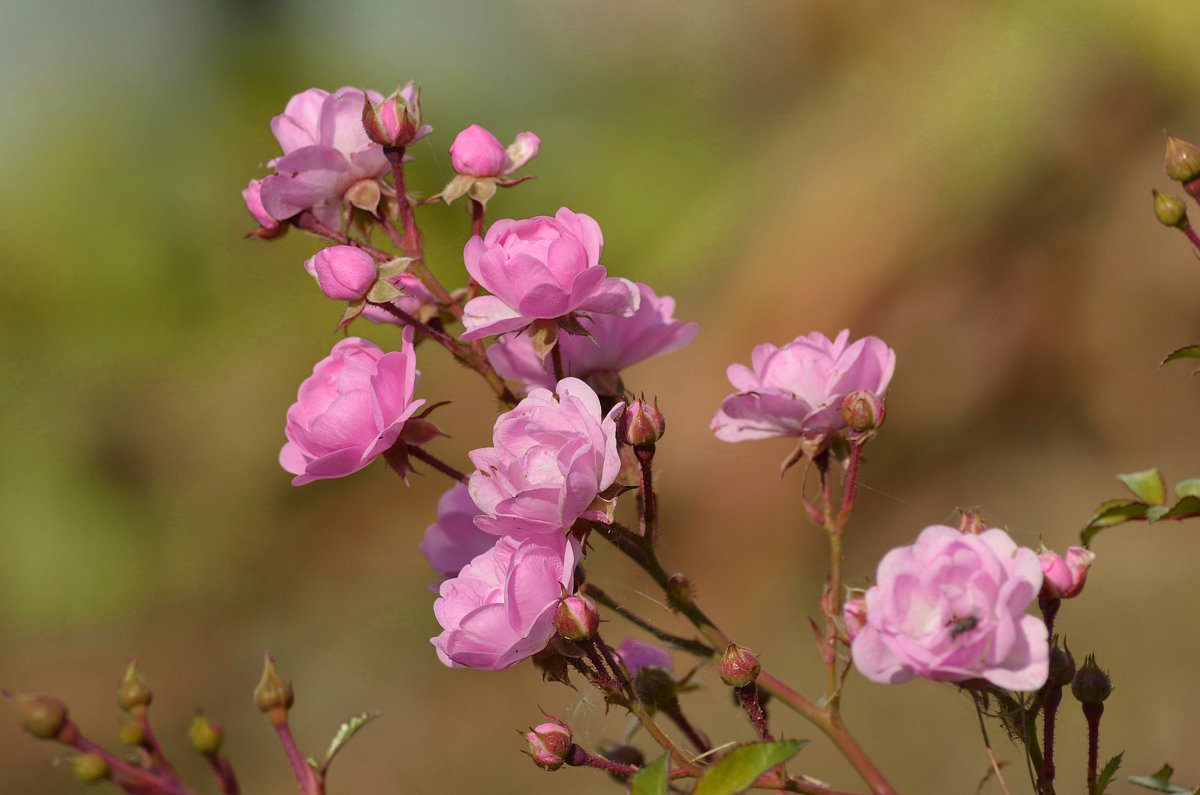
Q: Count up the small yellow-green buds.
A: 8